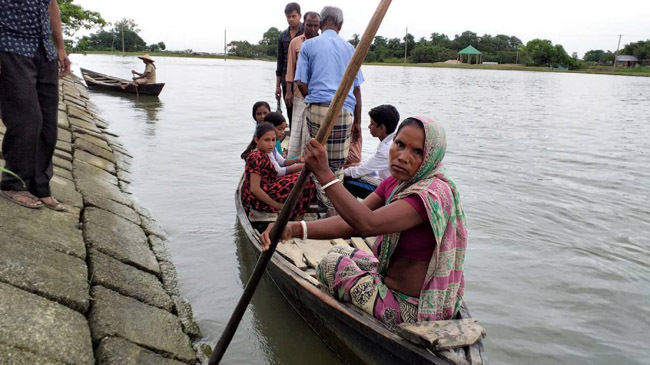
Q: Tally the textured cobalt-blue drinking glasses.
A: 0